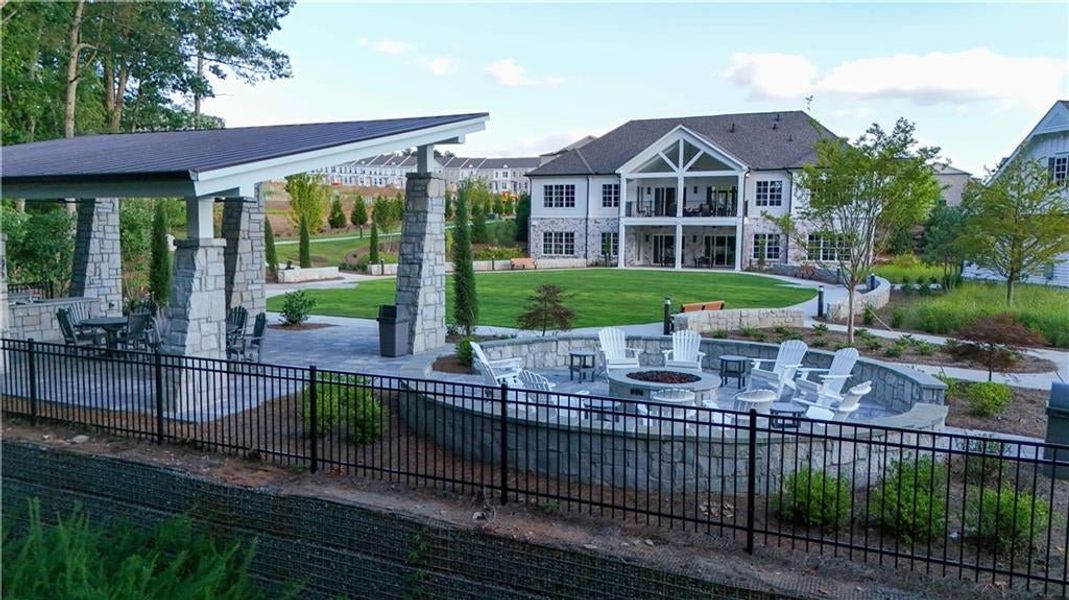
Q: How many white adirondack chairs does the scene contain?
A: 9